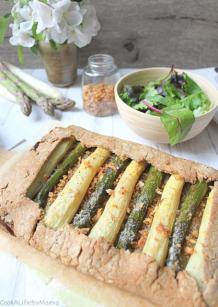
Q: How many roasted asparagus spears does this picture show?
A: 9